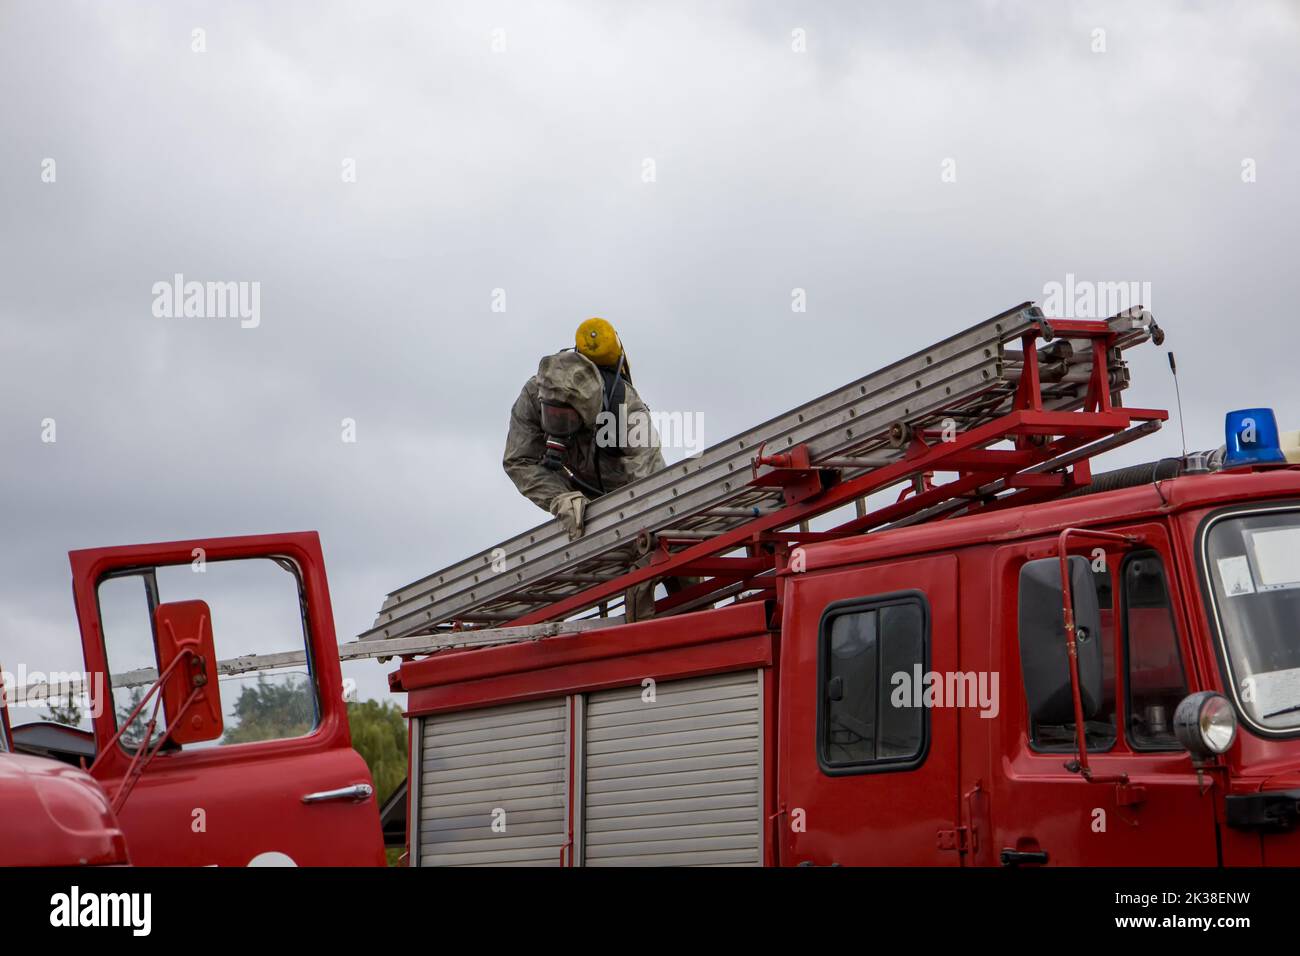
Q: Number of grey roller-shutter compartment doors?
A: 2